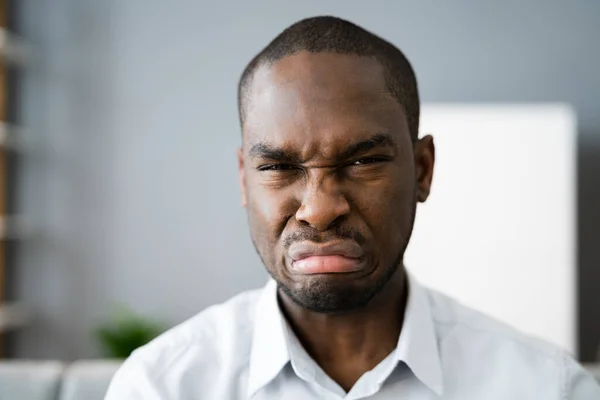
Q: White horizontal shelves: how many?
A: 4